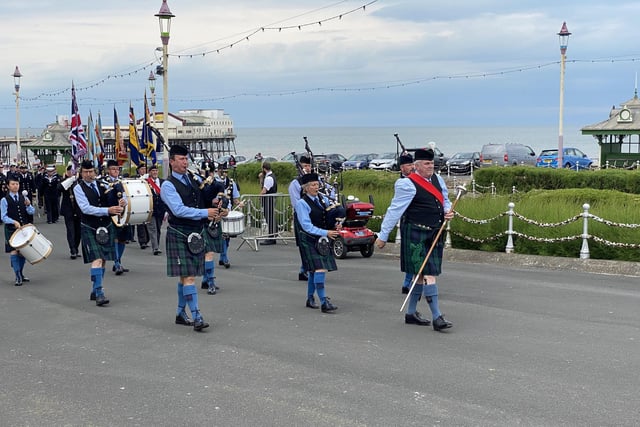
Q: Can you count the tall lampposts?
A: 4